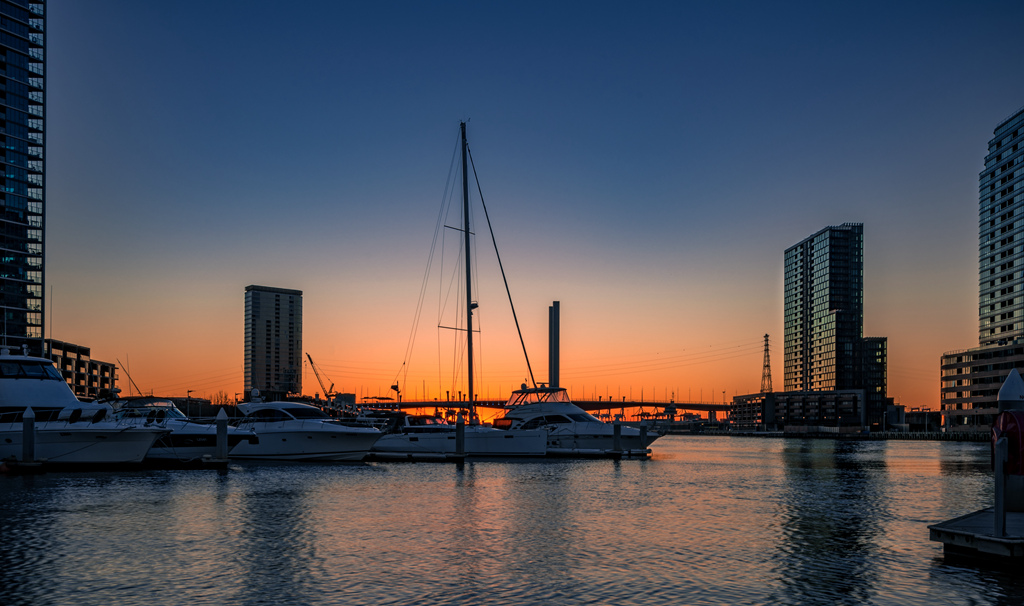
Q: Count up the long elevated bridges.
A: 1